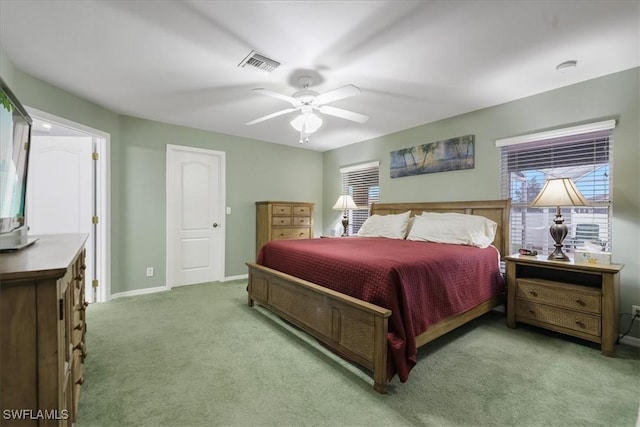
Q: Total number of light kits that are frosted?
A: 1